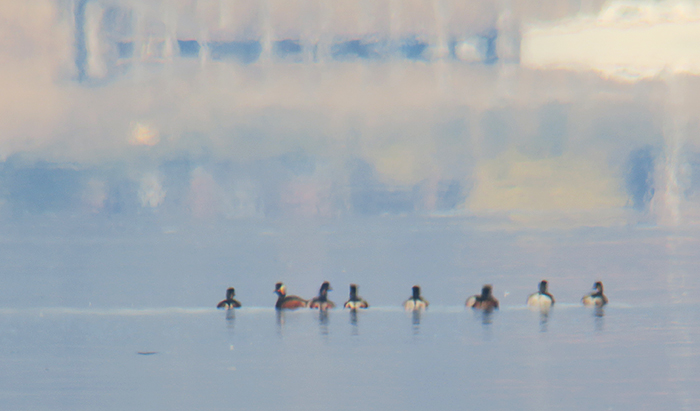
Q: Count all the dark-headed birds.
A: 8